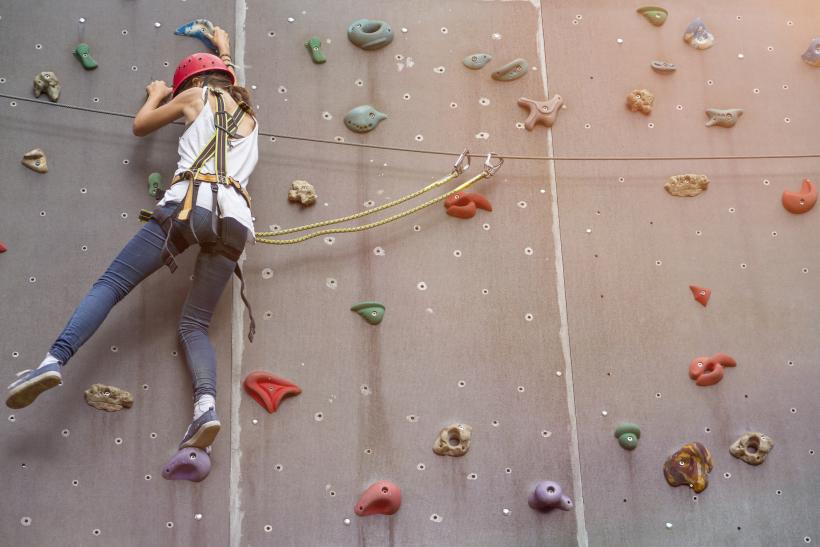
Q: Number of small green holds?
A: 6